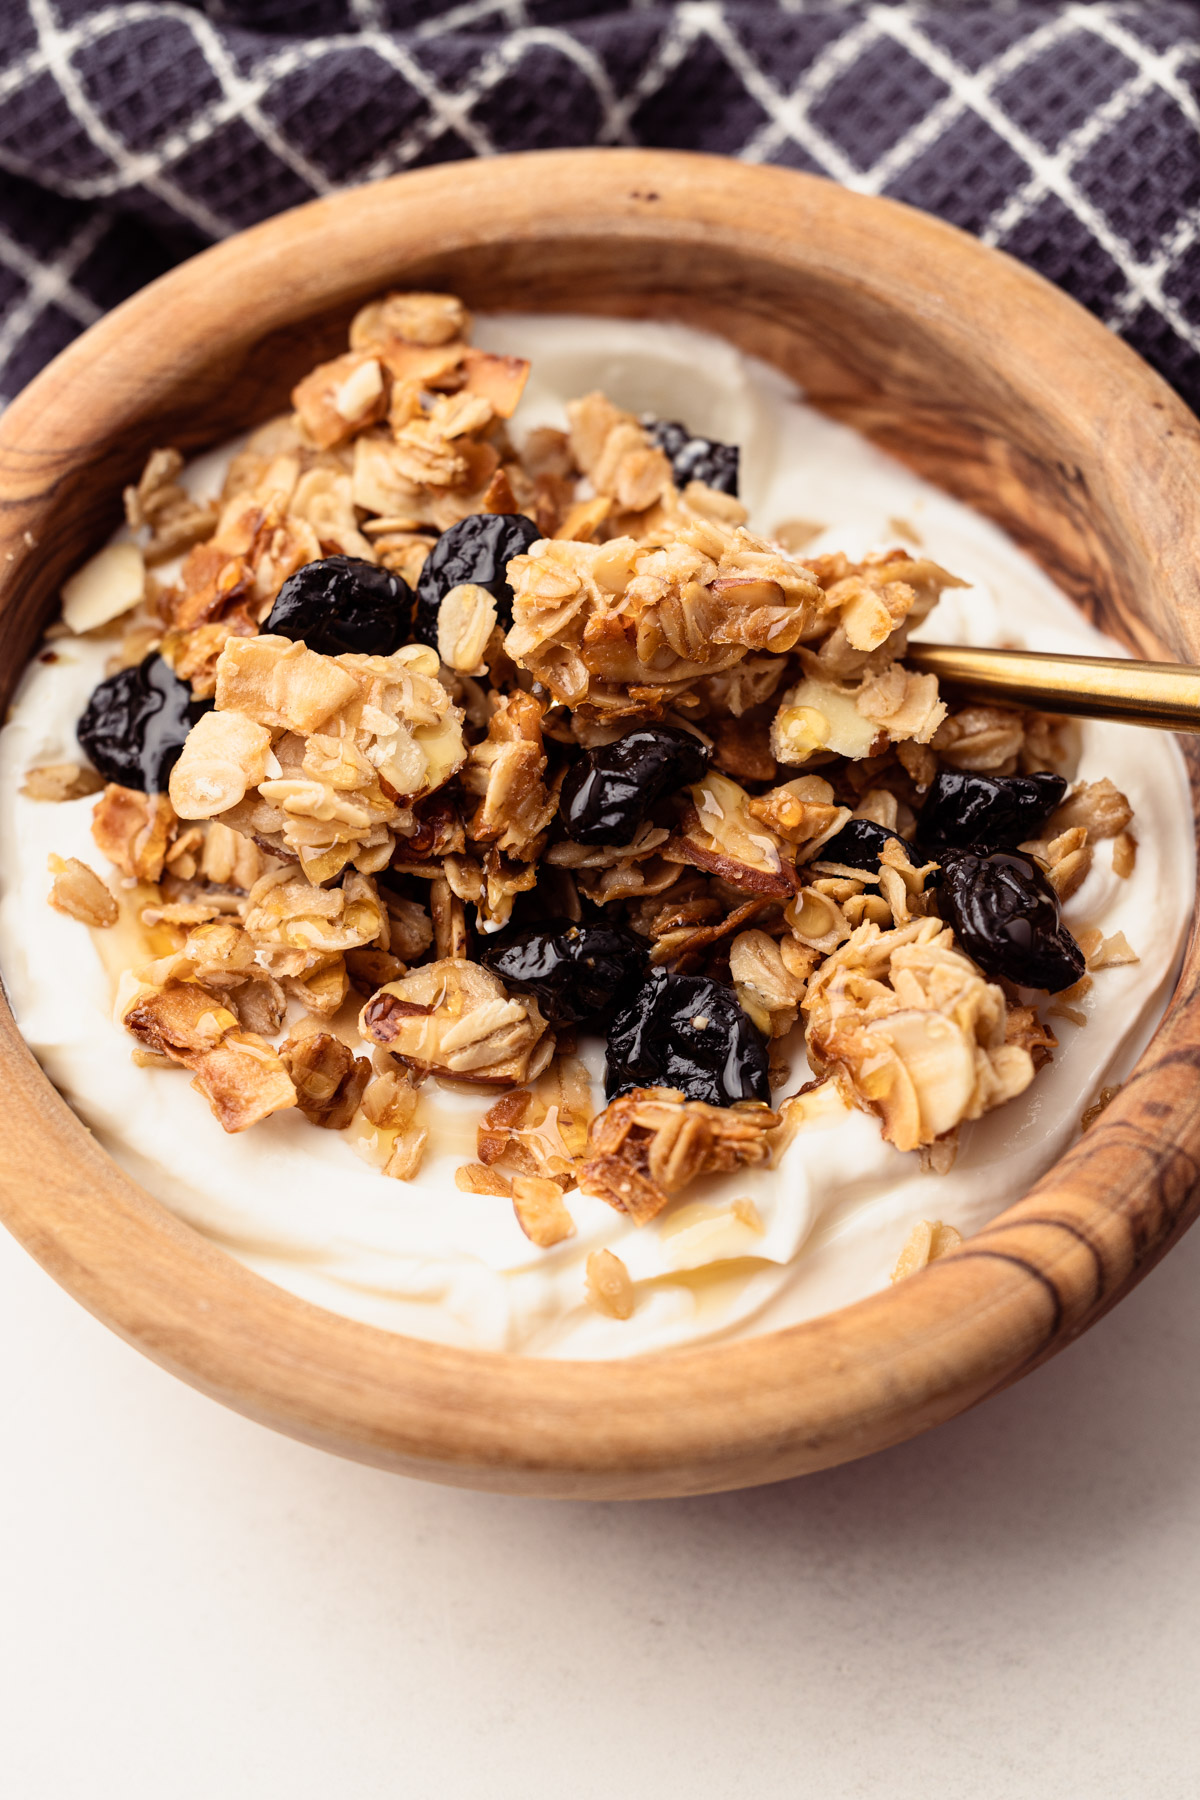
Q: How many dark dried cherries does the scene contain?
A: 10